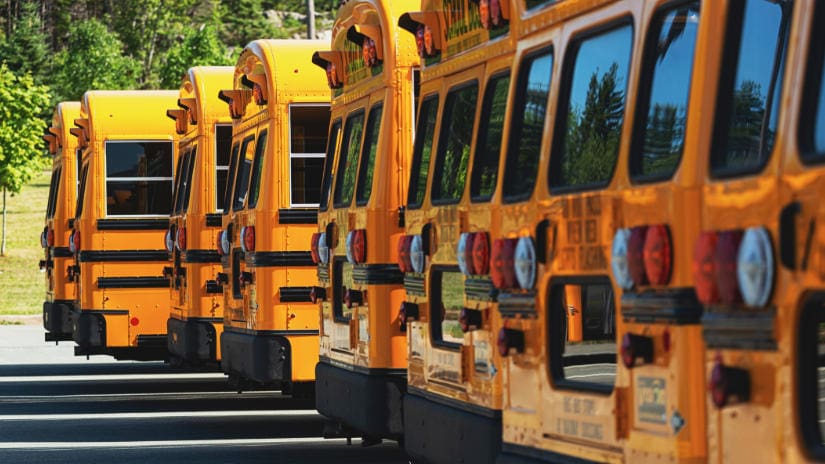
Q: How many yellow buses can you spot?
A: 8